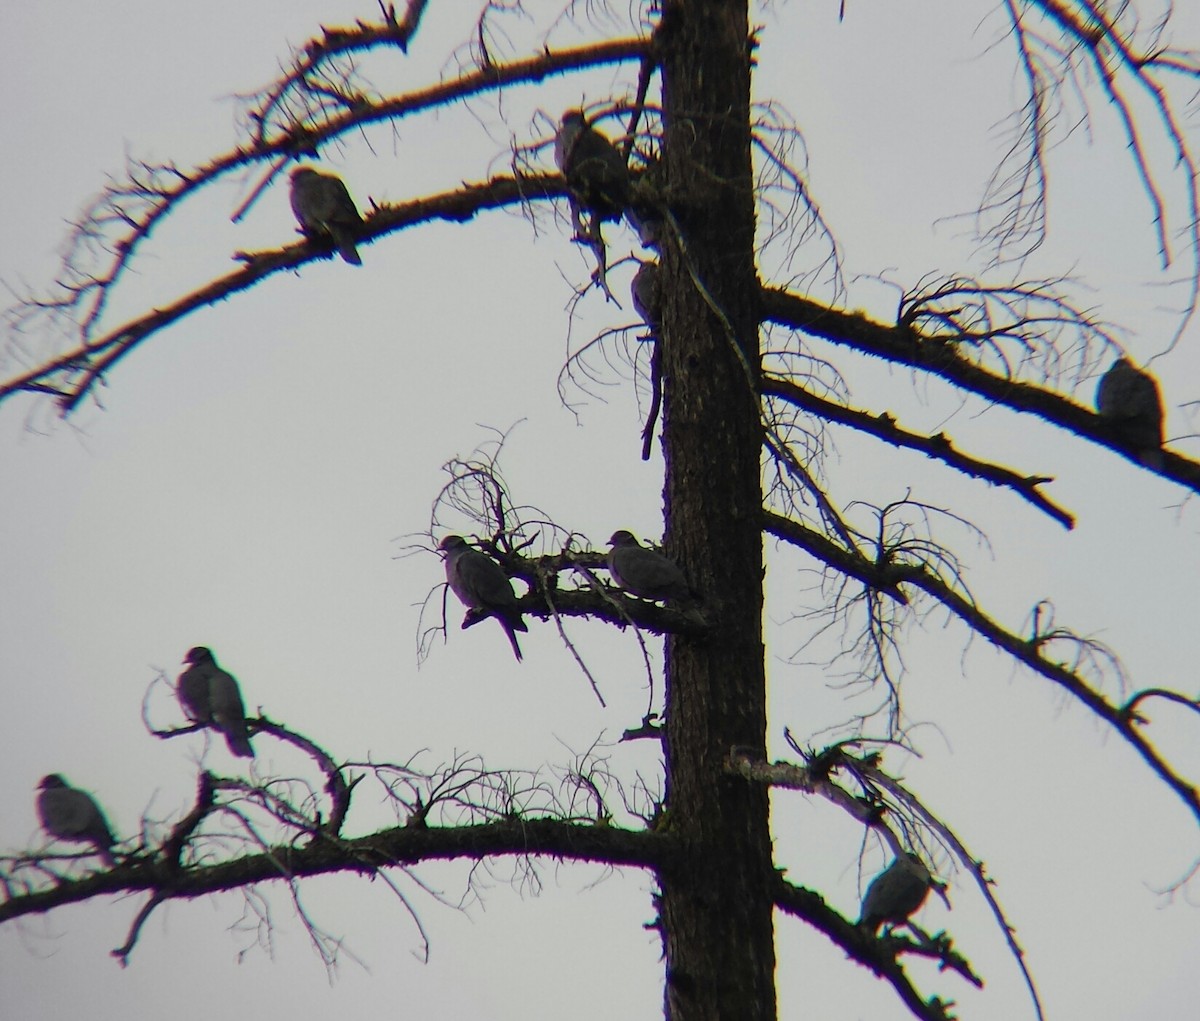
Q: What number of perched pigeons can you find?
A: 9